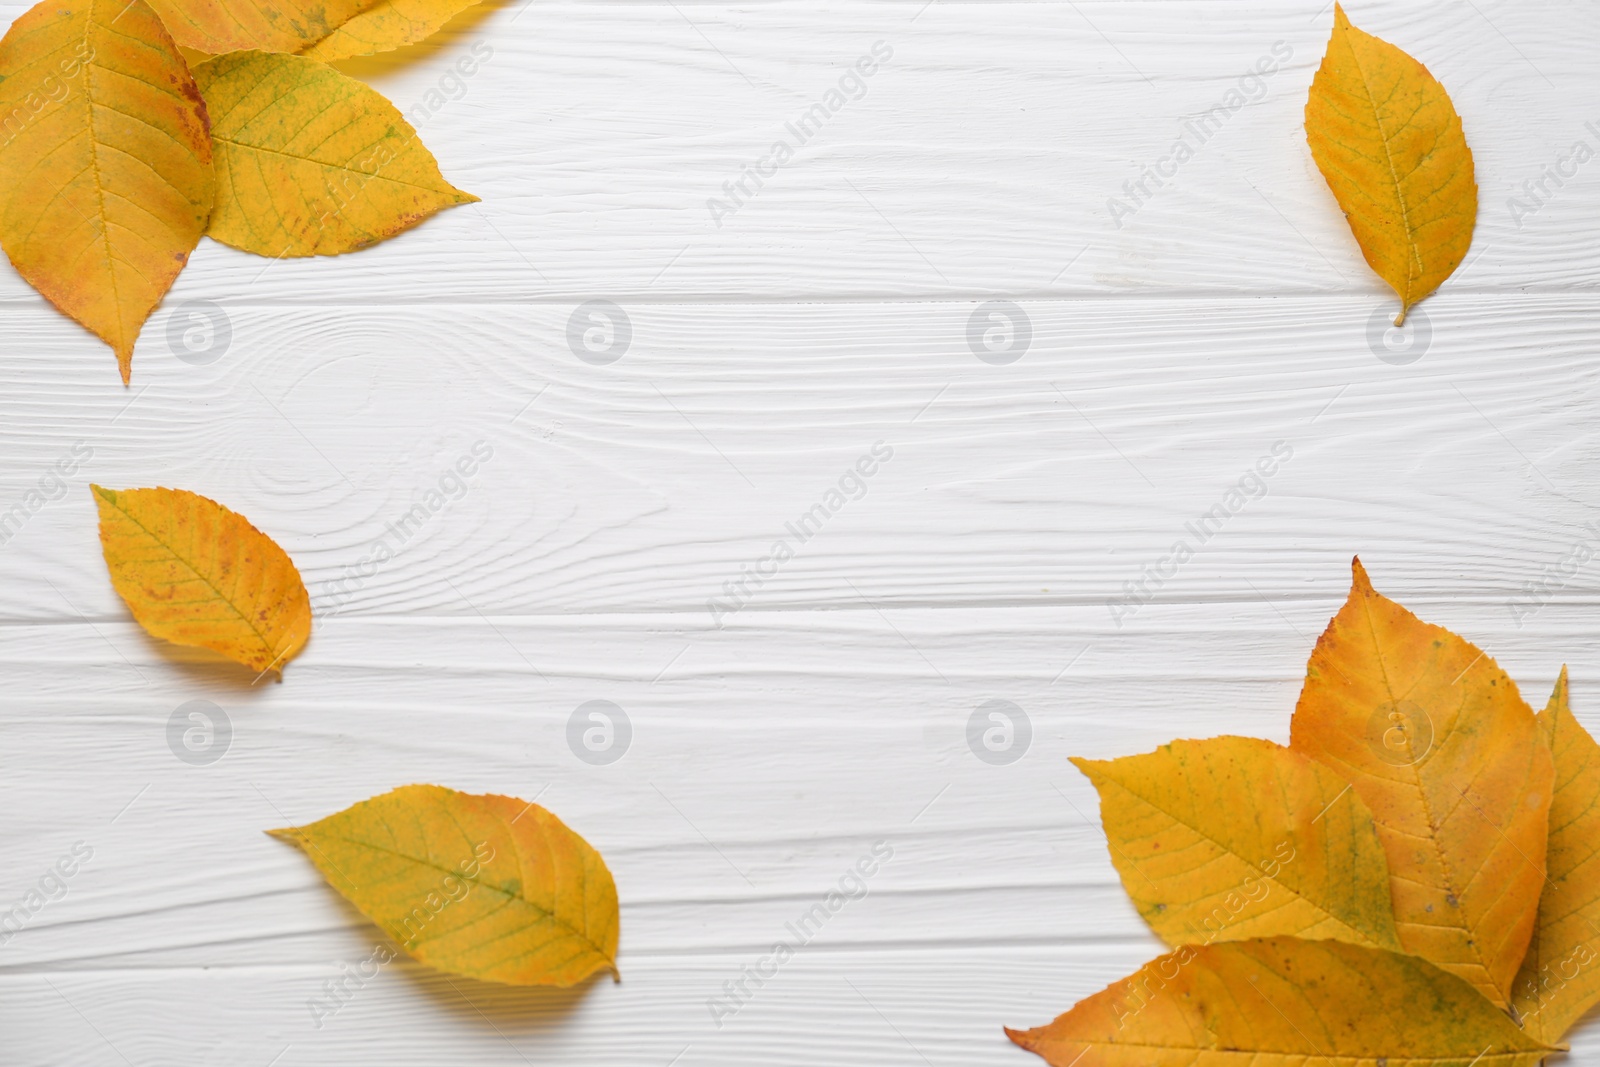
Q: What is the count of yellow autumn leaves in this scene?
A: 11